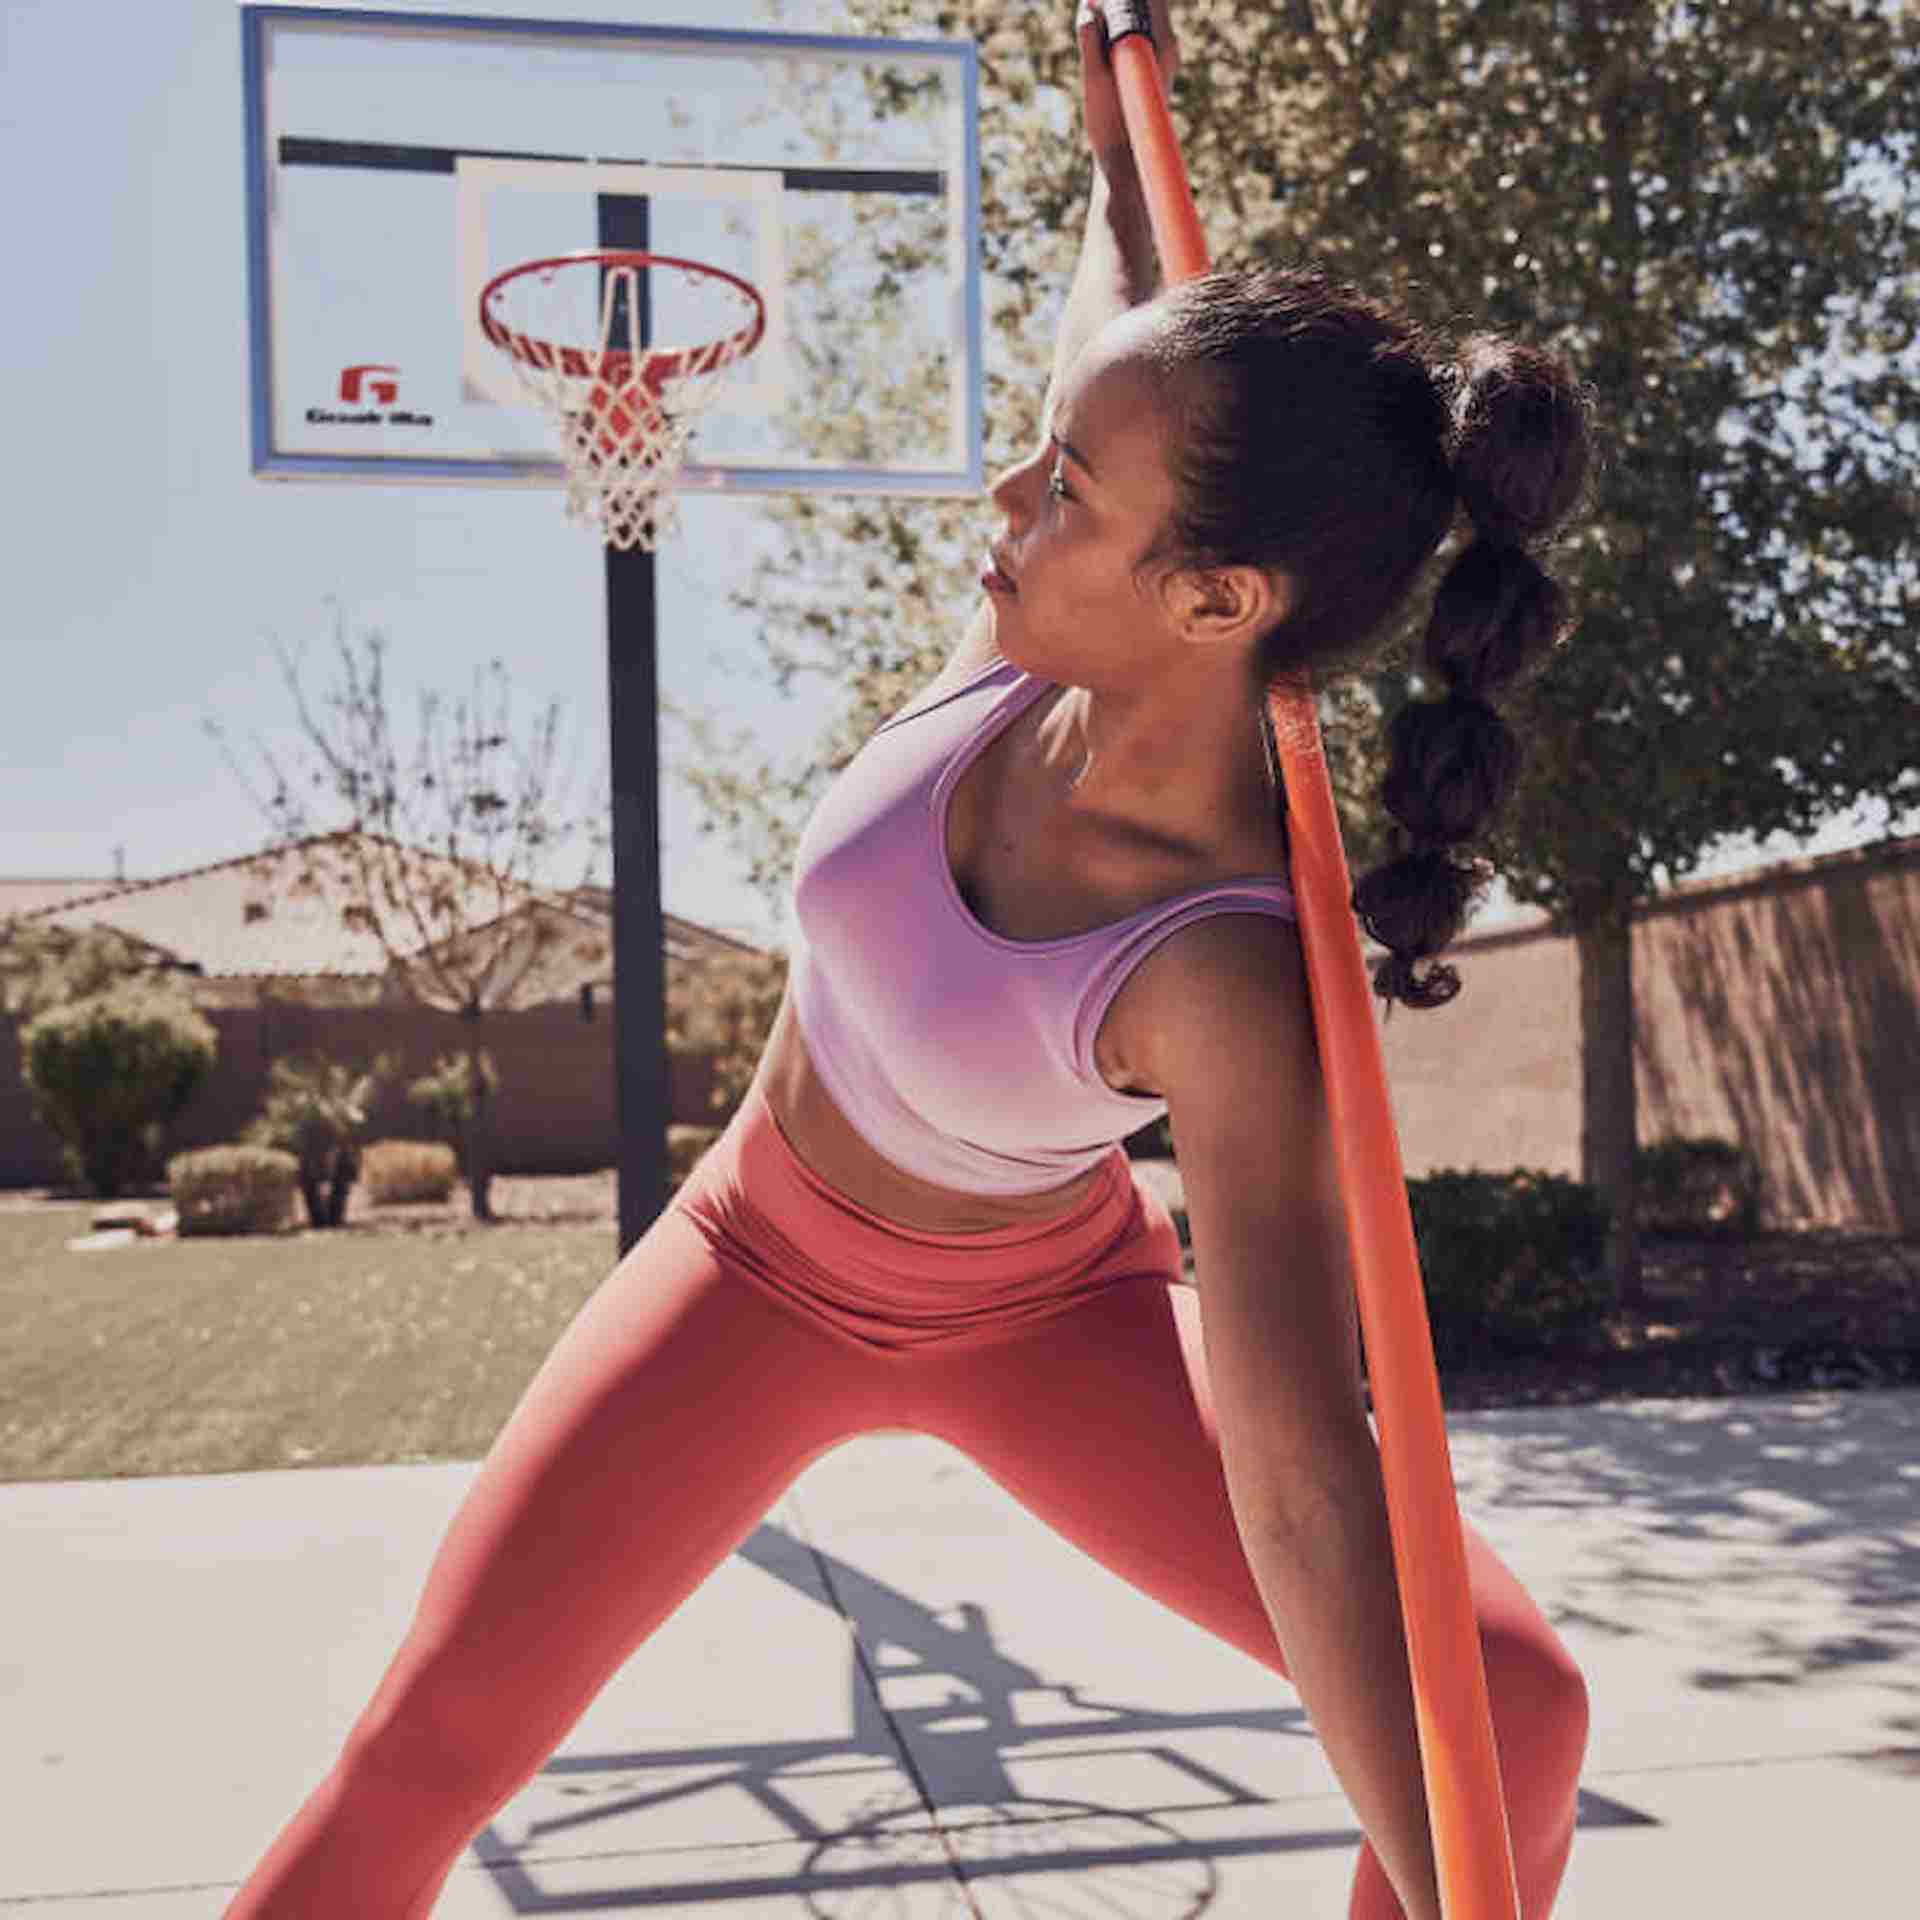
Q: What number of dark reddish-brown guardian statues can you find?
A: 0